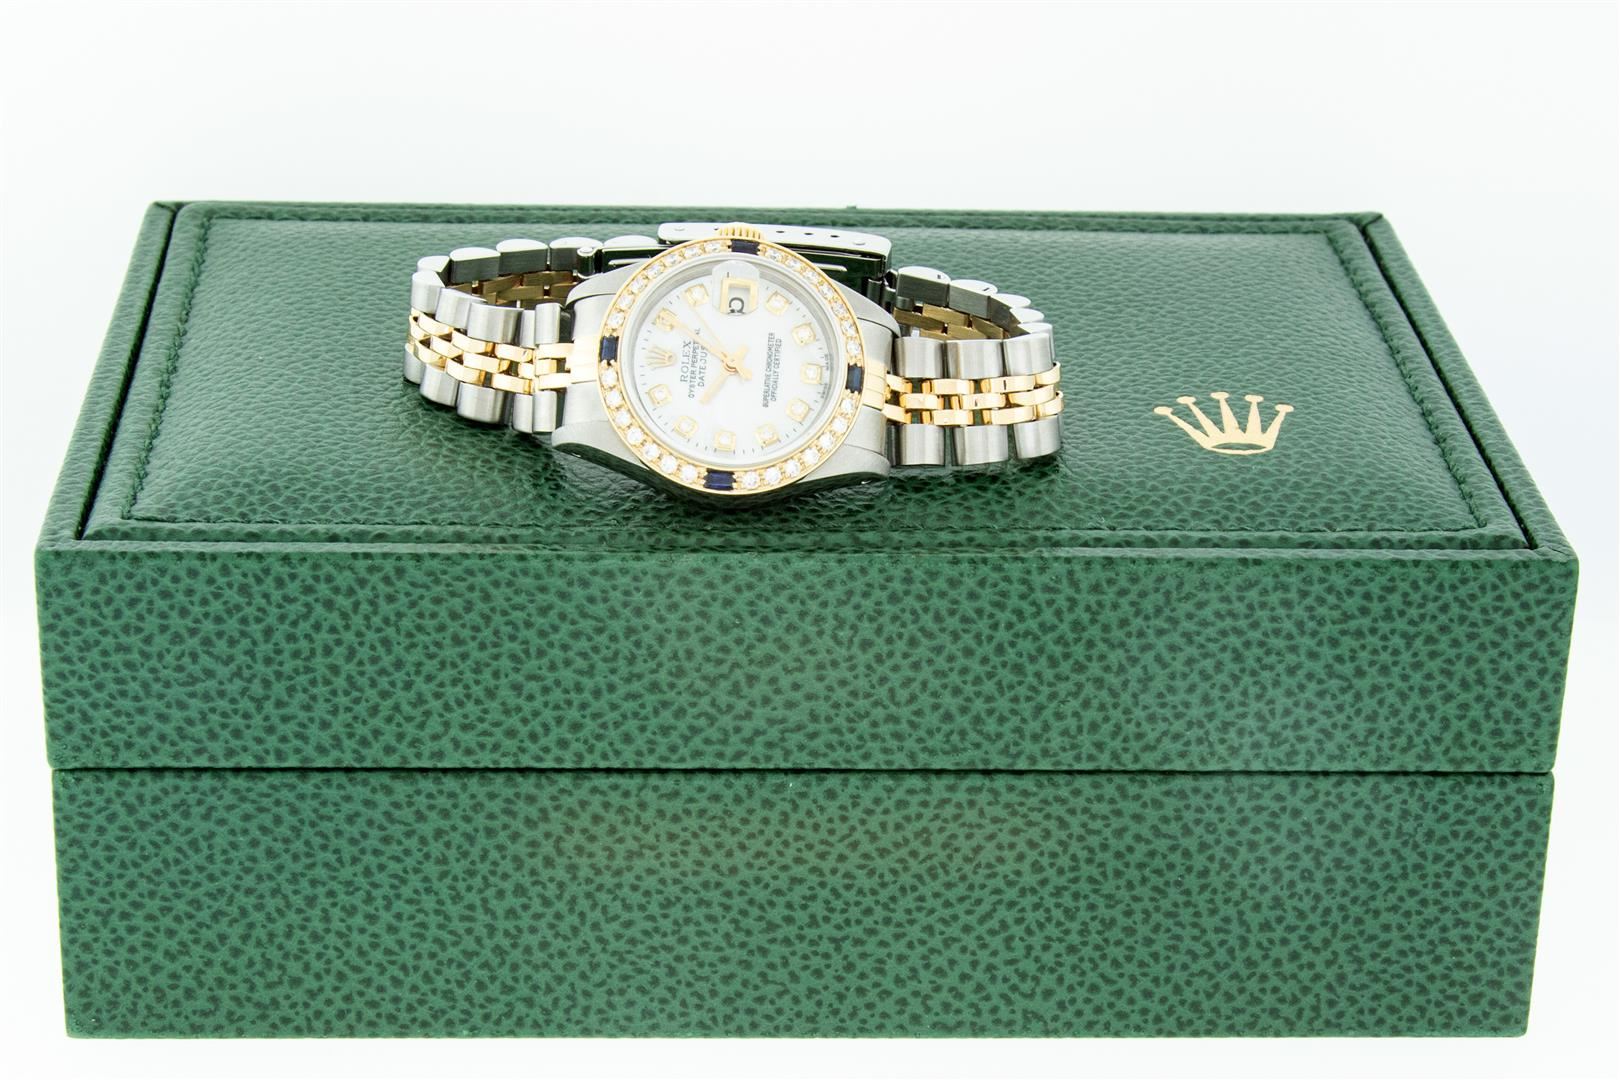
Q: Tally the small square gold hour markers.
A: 10